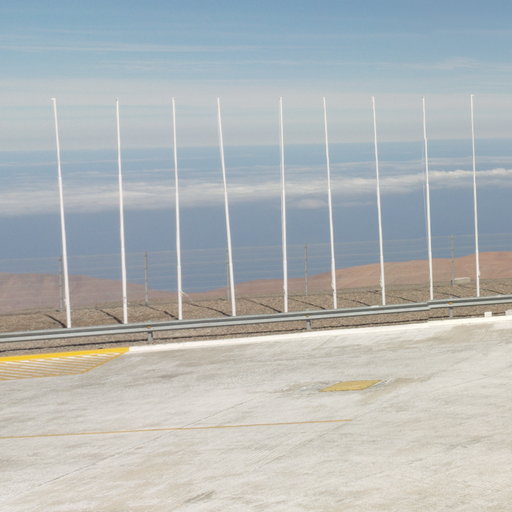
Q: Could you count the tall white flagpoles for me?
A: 9